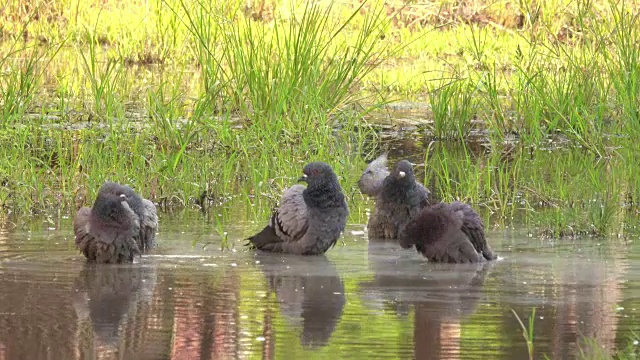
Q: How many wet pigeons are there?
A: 4